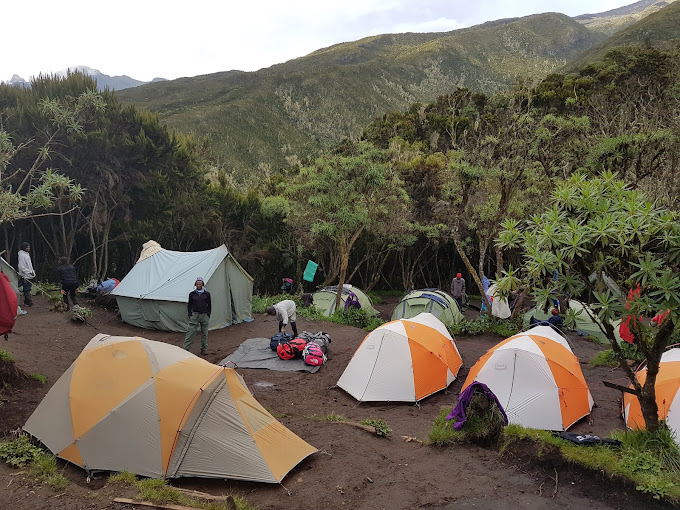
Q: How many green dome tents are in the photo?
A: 3